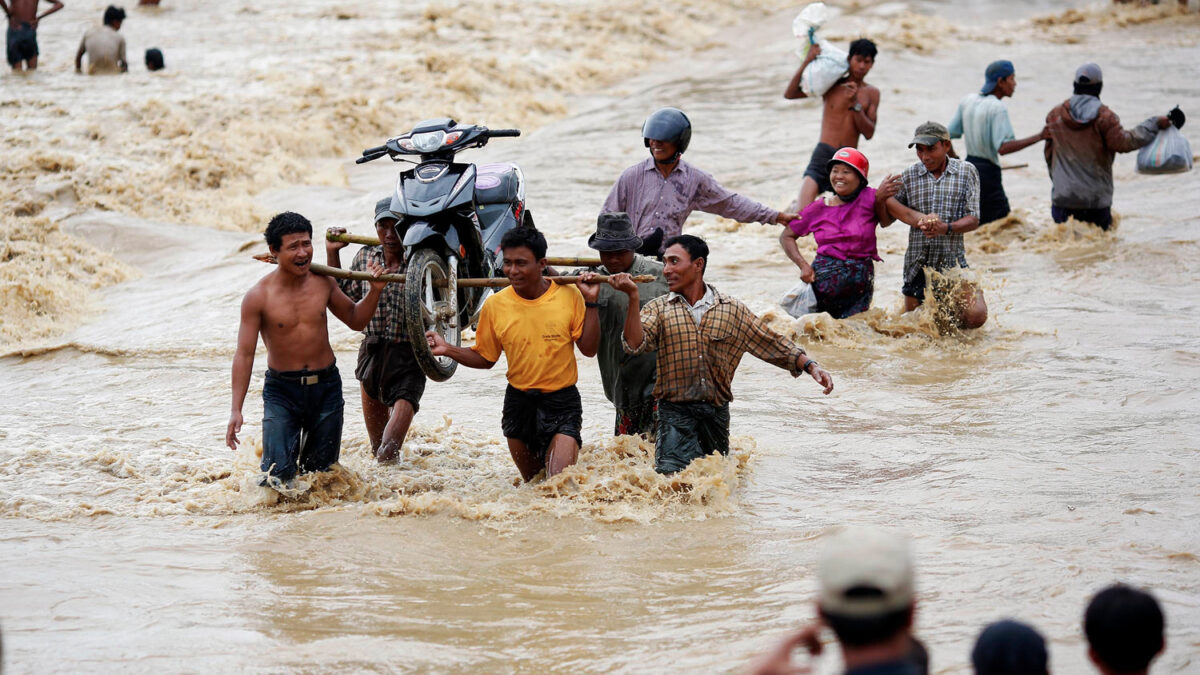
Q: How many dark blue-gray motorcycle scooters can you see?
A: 1